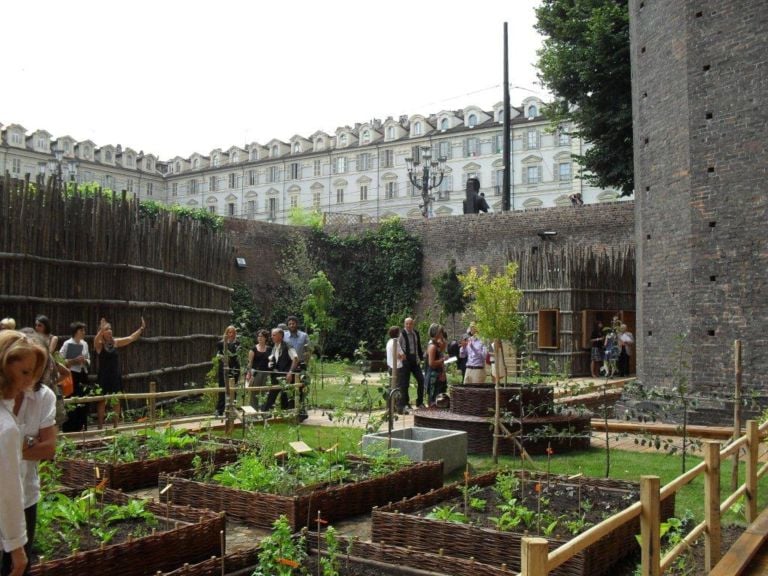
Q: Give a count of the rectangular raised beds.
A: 5